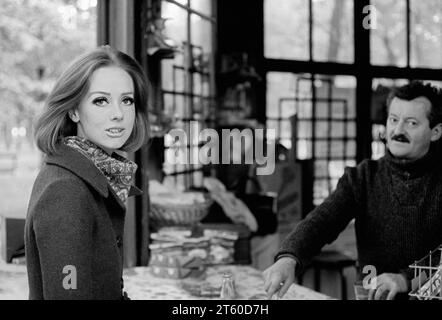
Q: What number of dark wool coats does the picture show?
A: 1